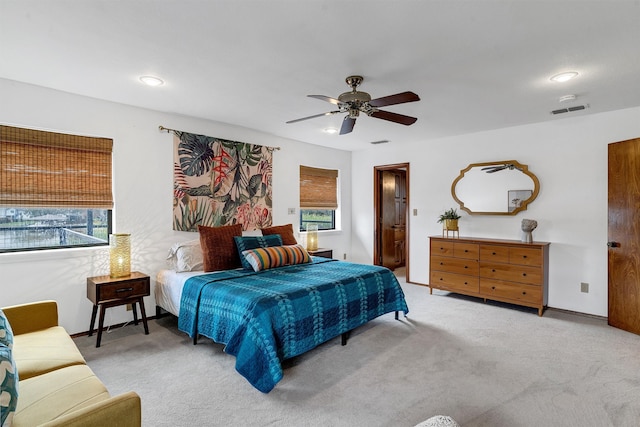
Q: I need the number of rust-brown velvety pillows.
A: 2